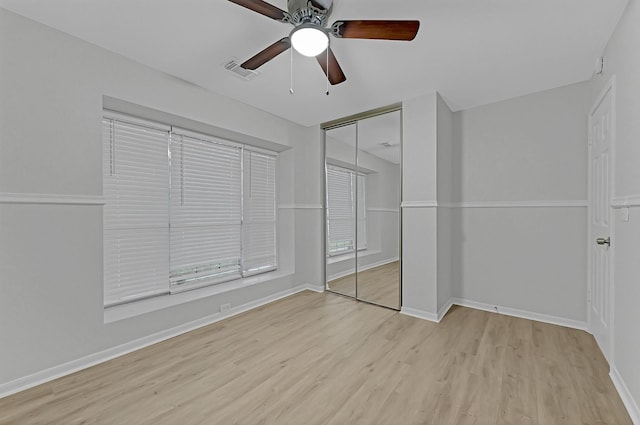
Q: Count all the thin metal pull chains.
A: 2